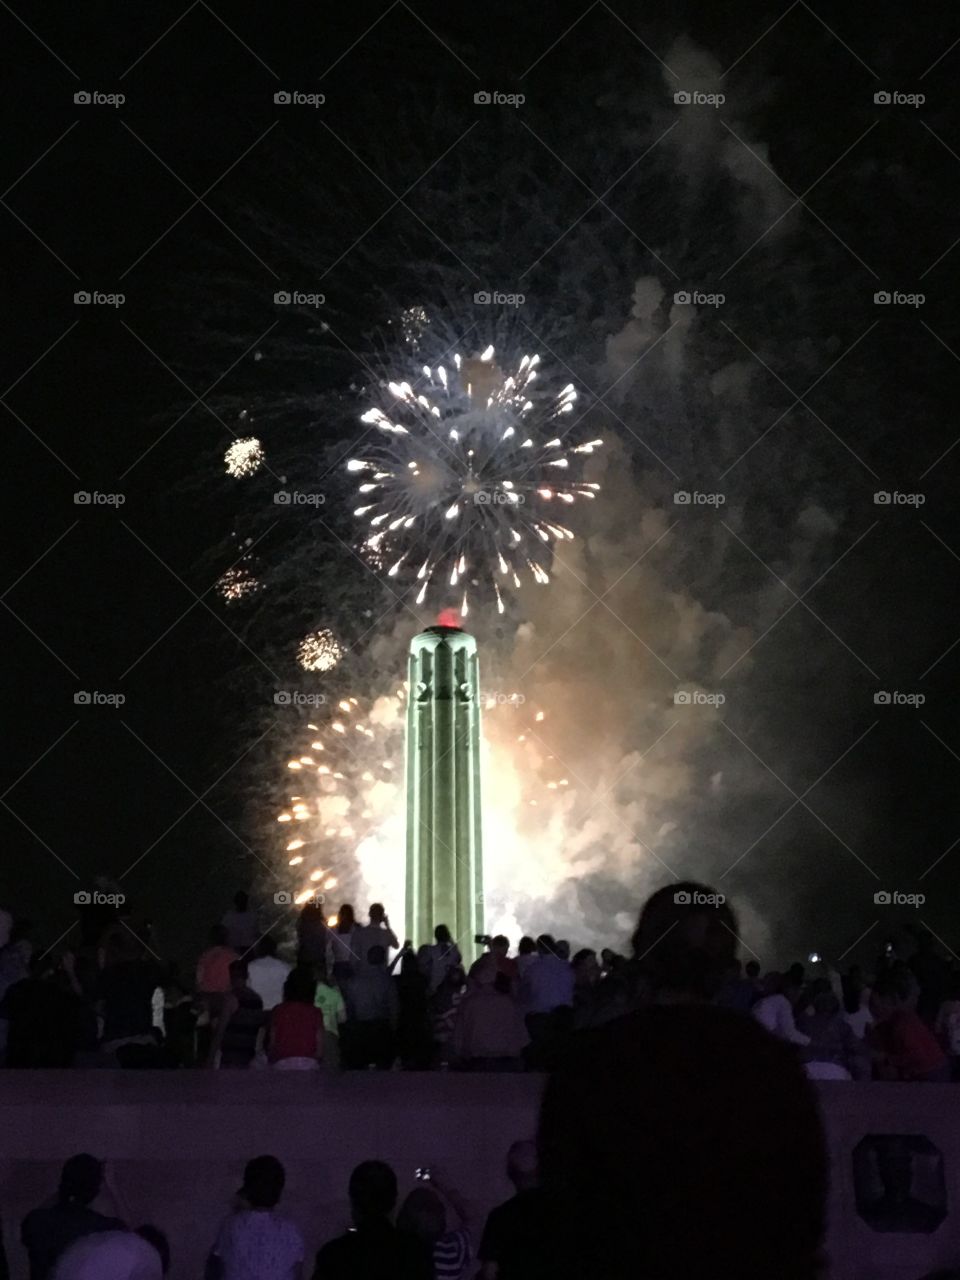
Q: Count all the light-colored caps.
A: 1